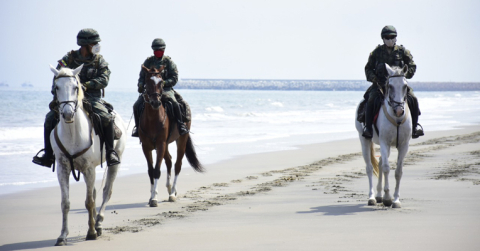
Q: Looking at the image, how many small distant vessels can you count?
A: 2